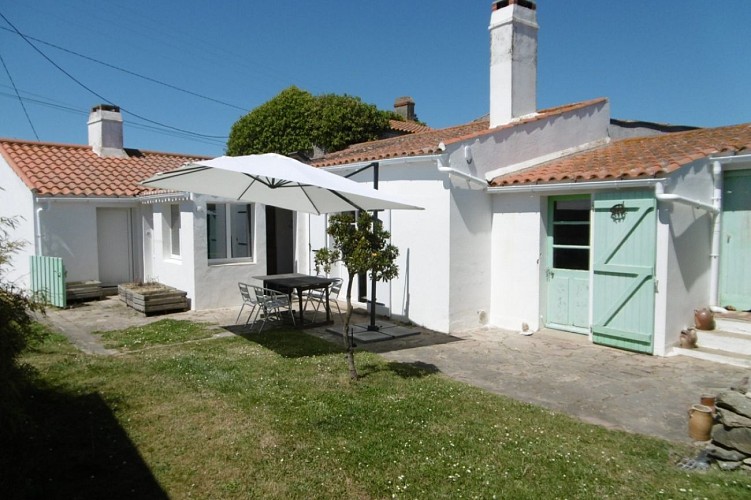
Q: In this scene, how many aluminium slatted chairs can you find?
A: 4